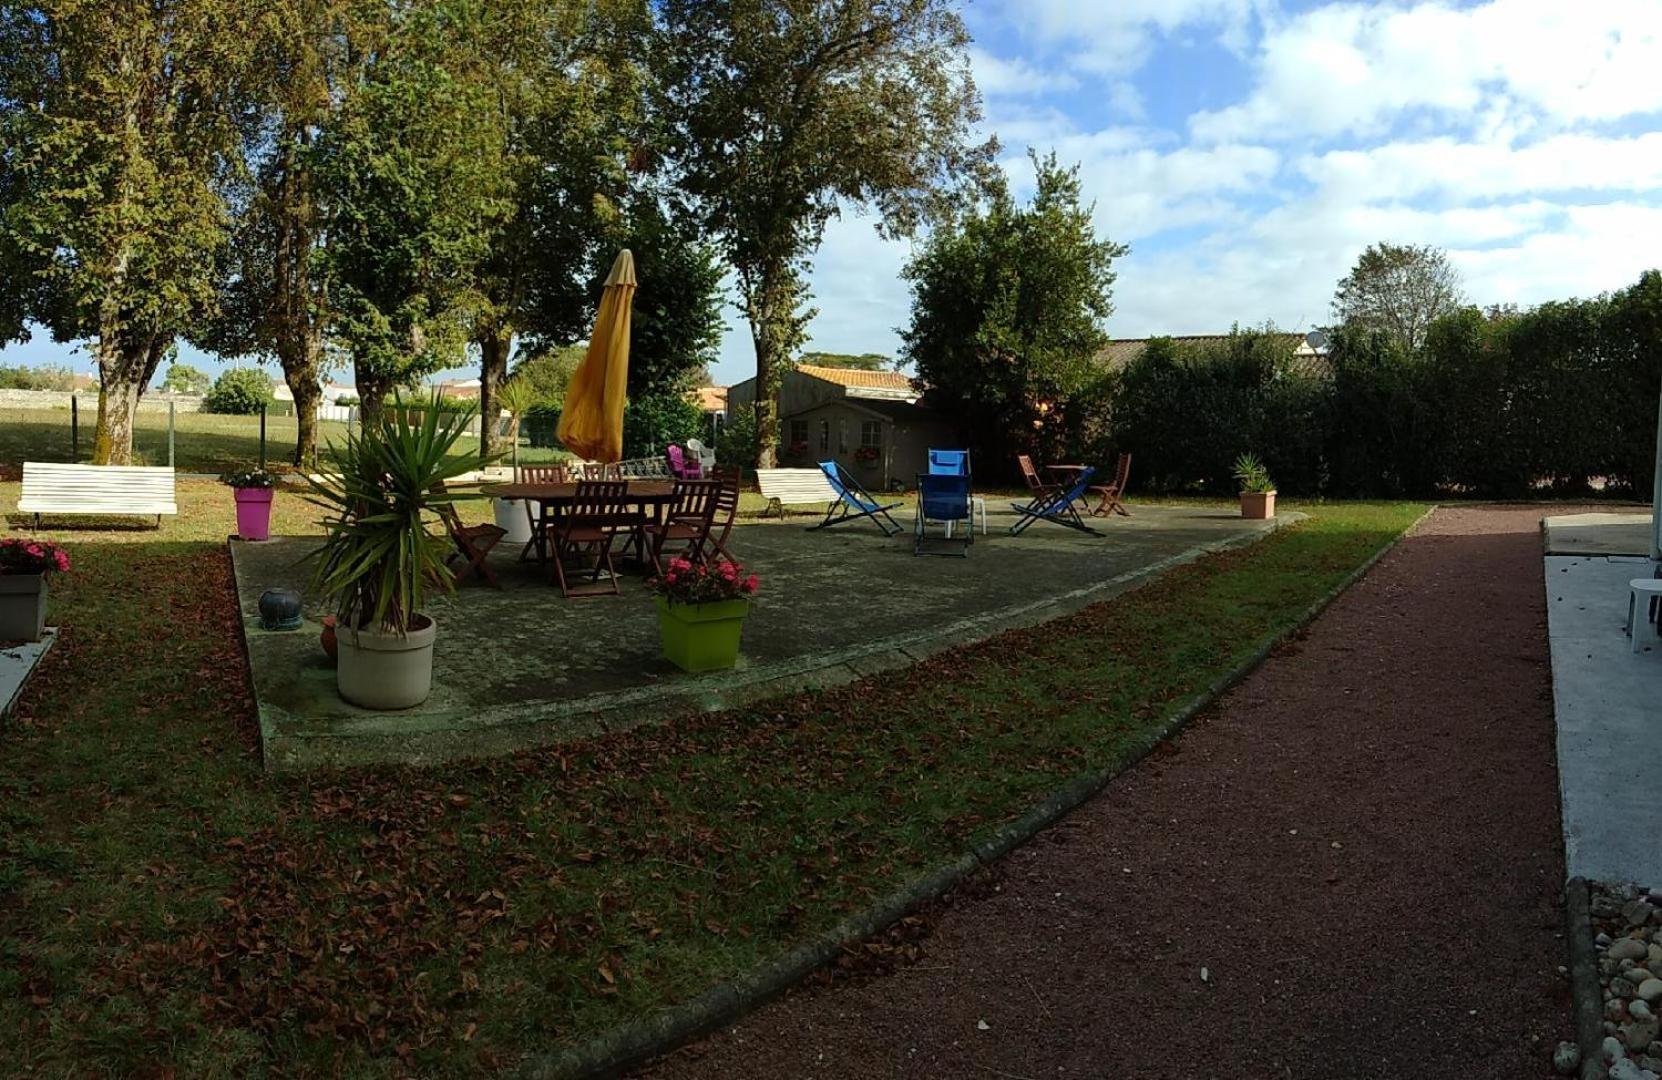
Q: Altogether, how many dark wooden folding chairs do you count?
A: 8